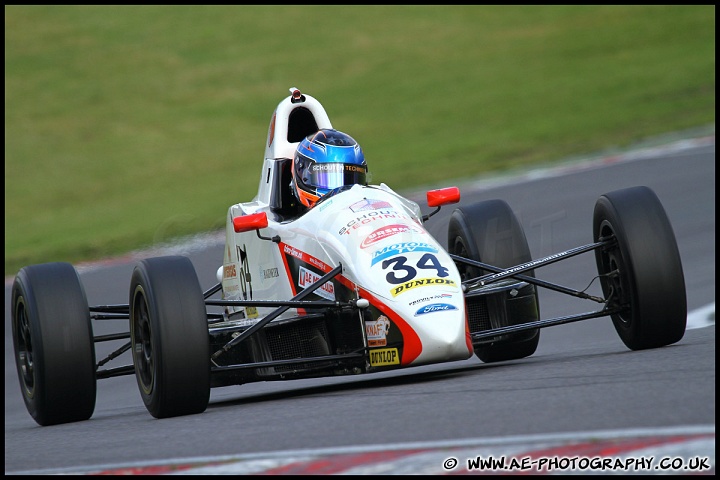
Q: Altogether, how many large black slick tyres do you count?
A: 4